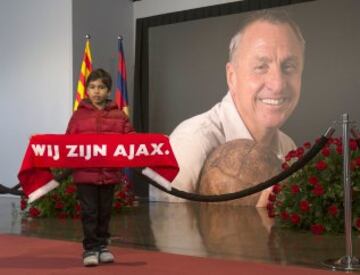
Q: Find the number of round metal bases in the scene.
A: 1